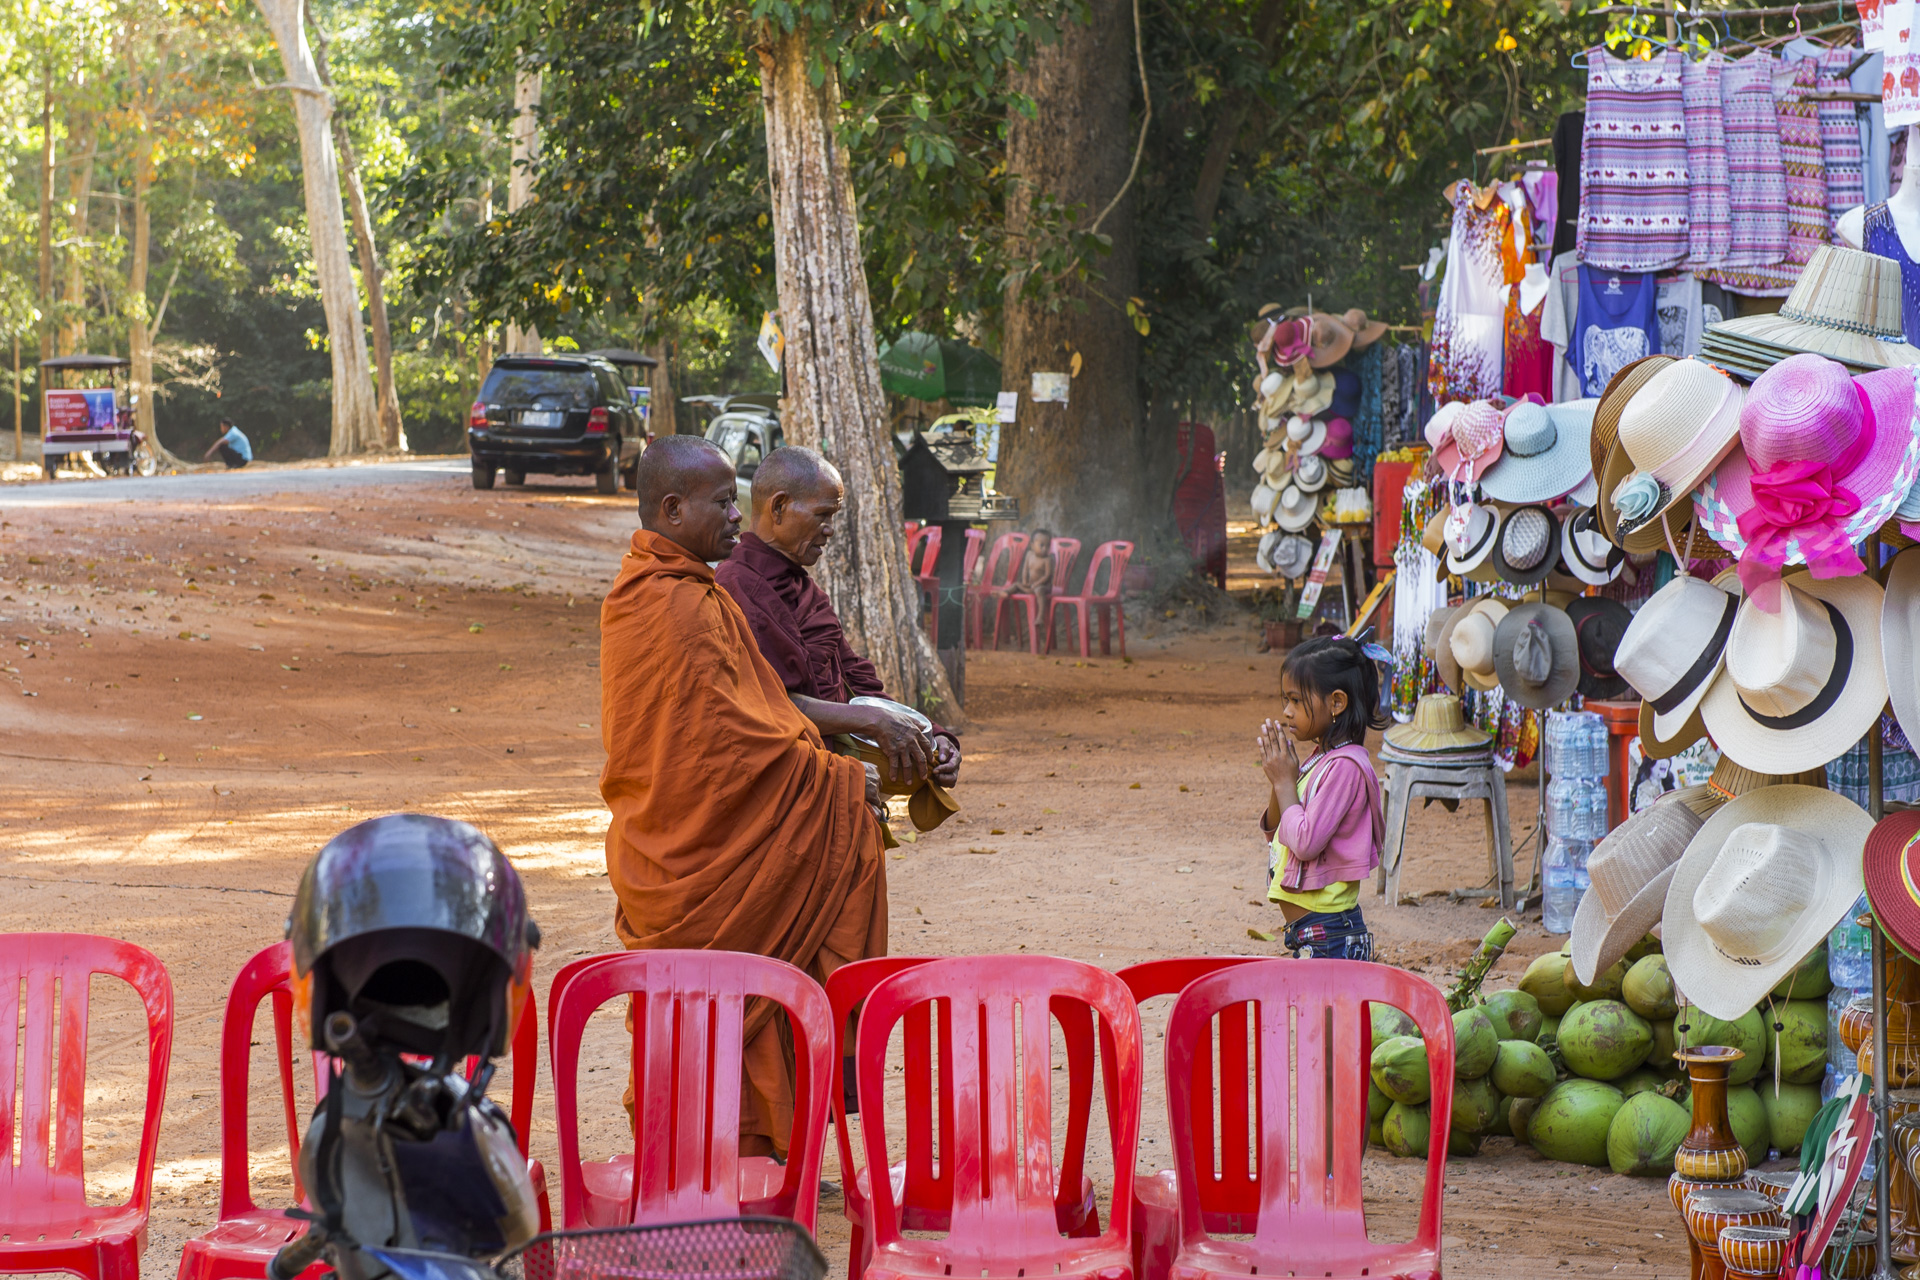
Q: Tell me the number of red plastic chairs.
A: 15